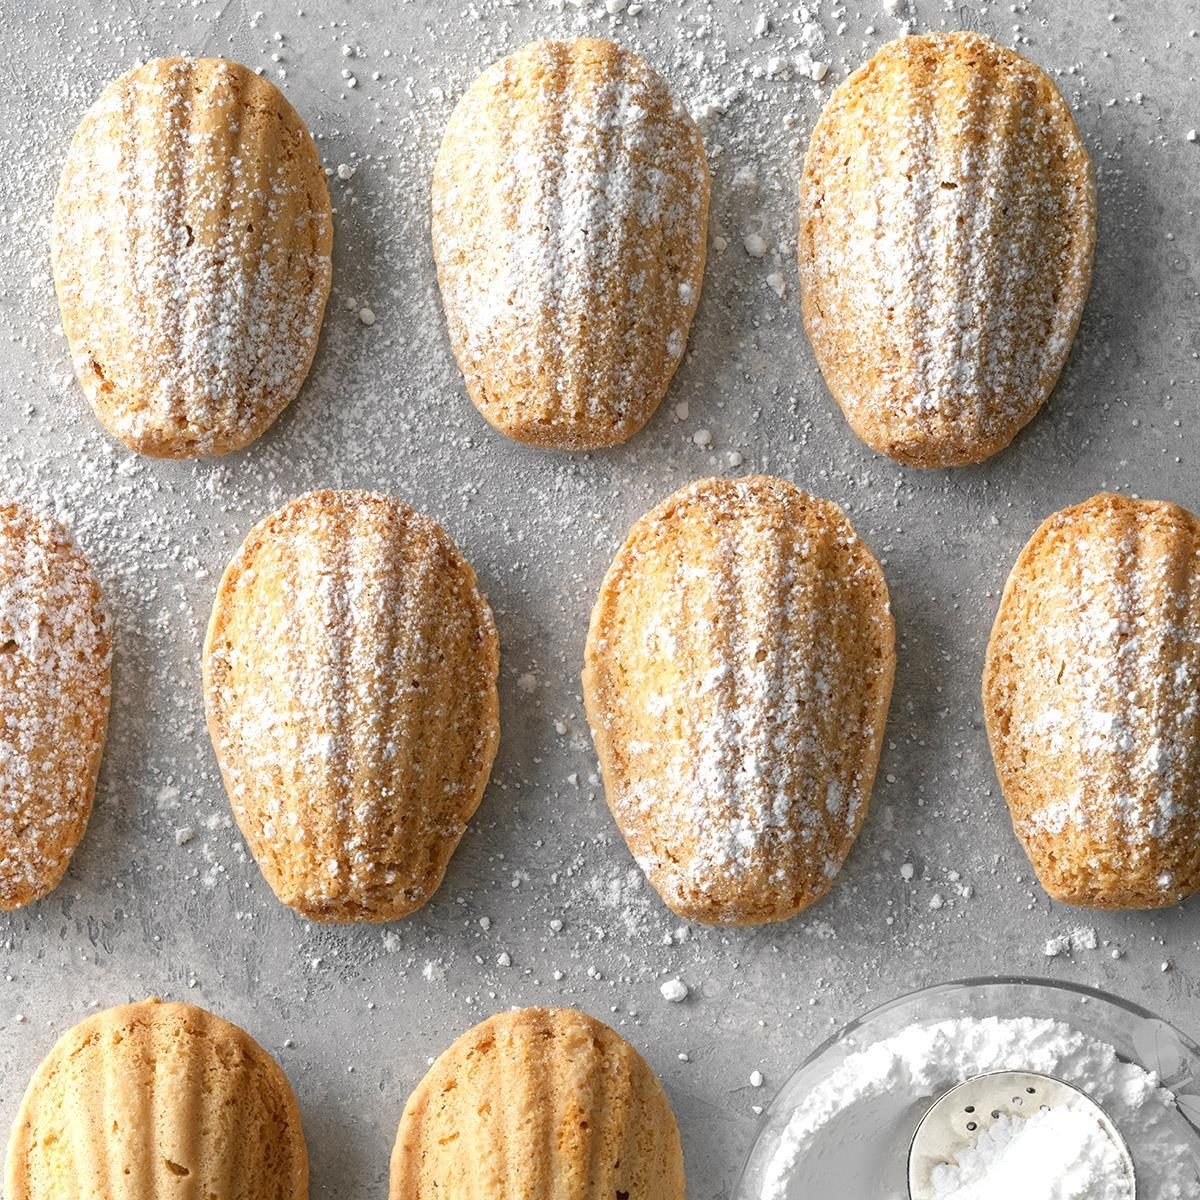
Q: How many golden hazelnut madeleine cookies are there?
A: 9